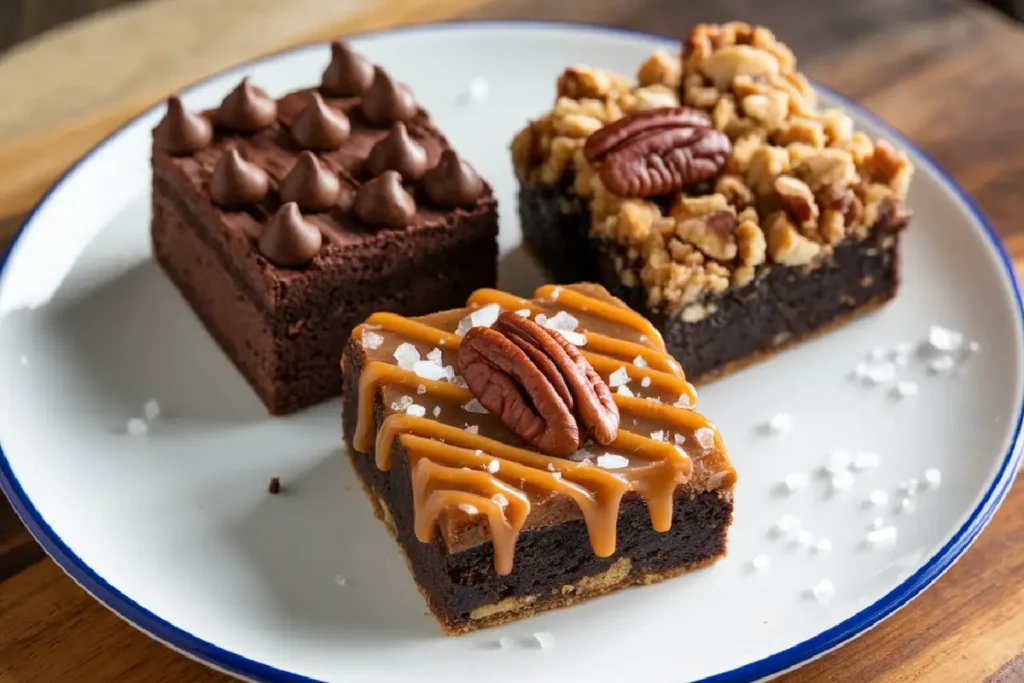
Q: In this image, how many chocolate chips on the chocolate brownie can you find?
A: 11